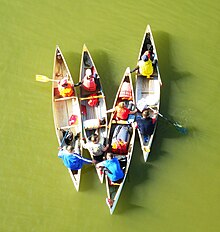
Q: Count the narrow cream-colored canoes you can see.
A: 4